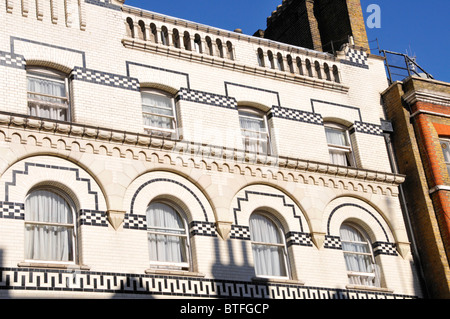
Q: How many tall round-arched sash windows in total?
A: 4